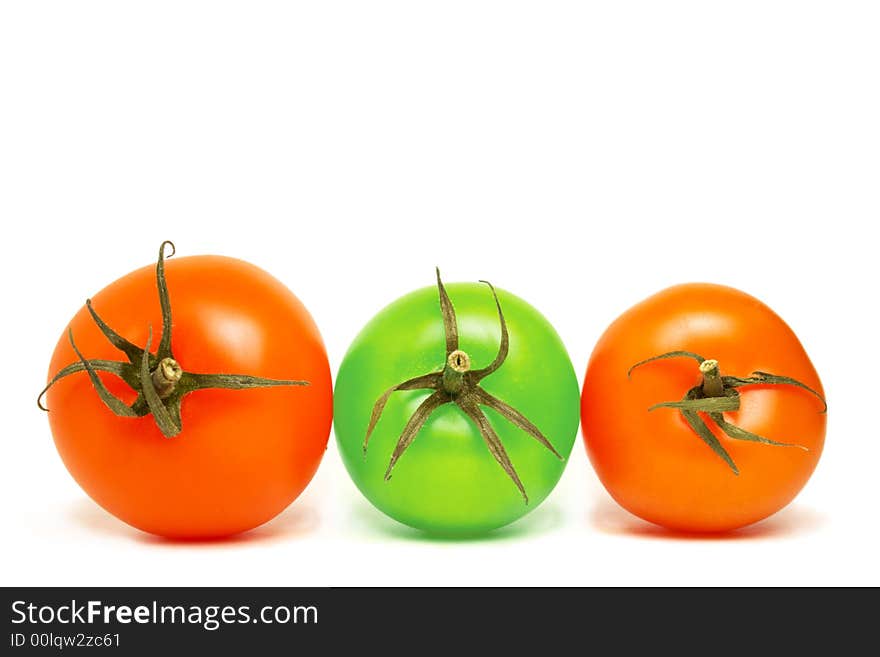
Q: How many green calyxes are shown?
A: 3